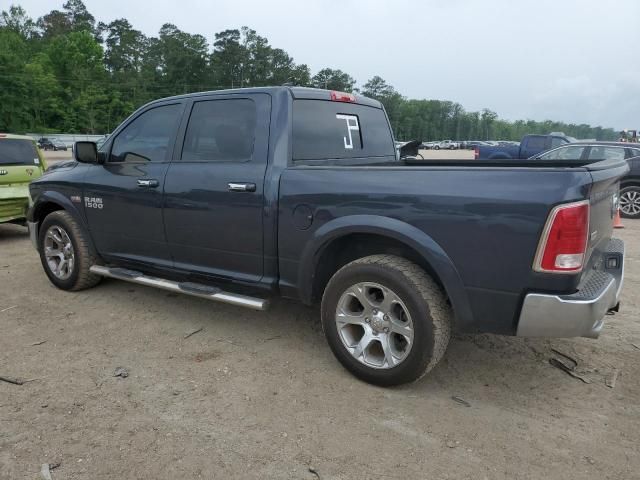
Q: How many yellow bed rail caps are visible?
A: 0